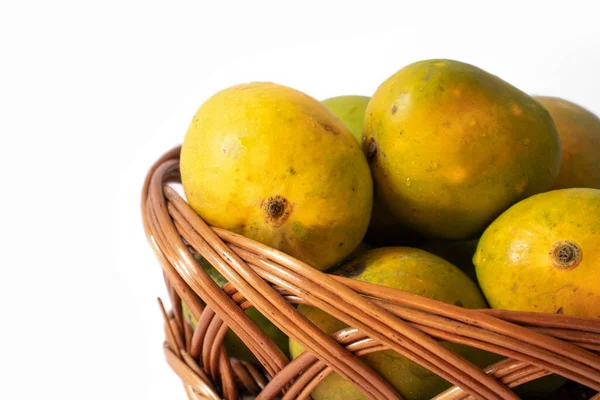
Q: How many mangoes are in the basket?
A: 7